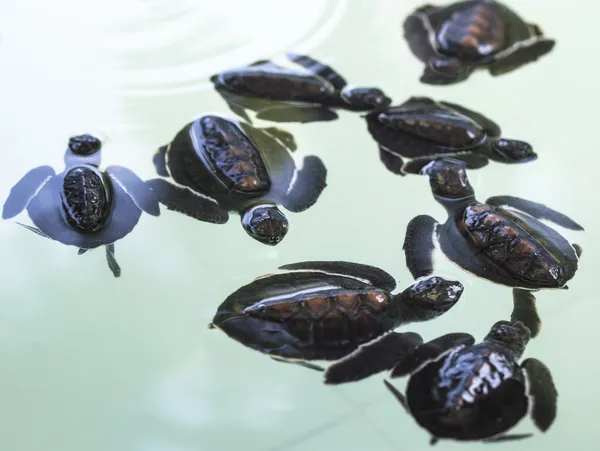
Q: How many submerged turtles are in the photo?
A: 8